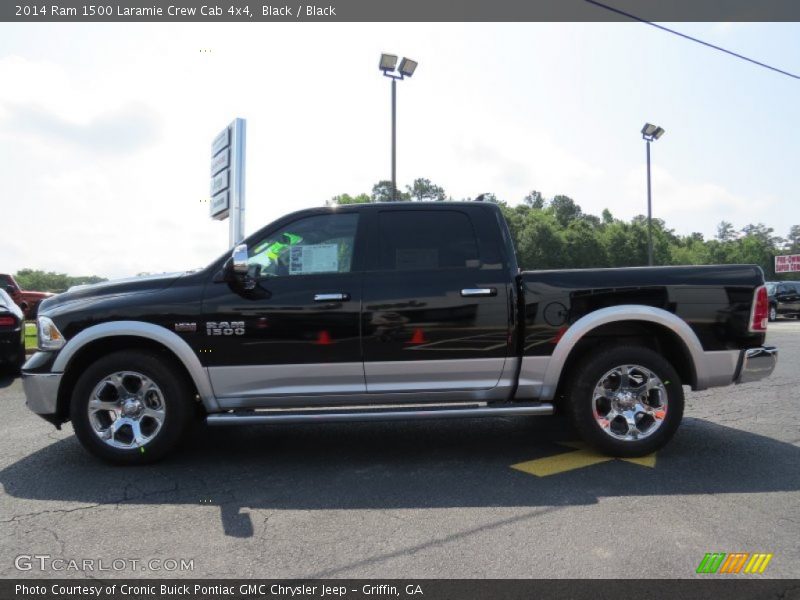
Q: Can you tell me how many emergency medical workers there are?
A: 0